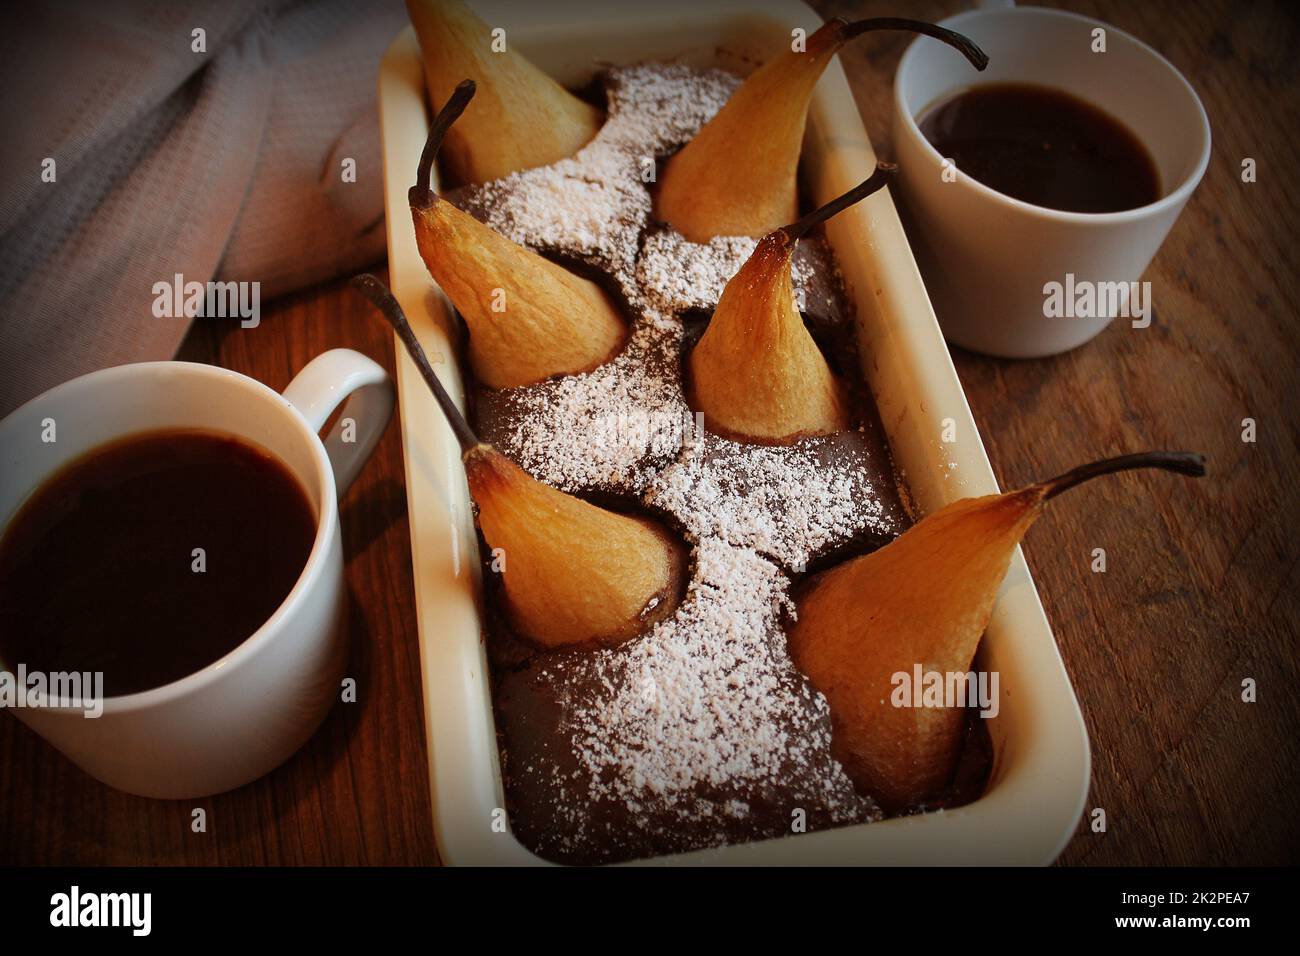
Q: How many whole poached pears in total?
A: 6